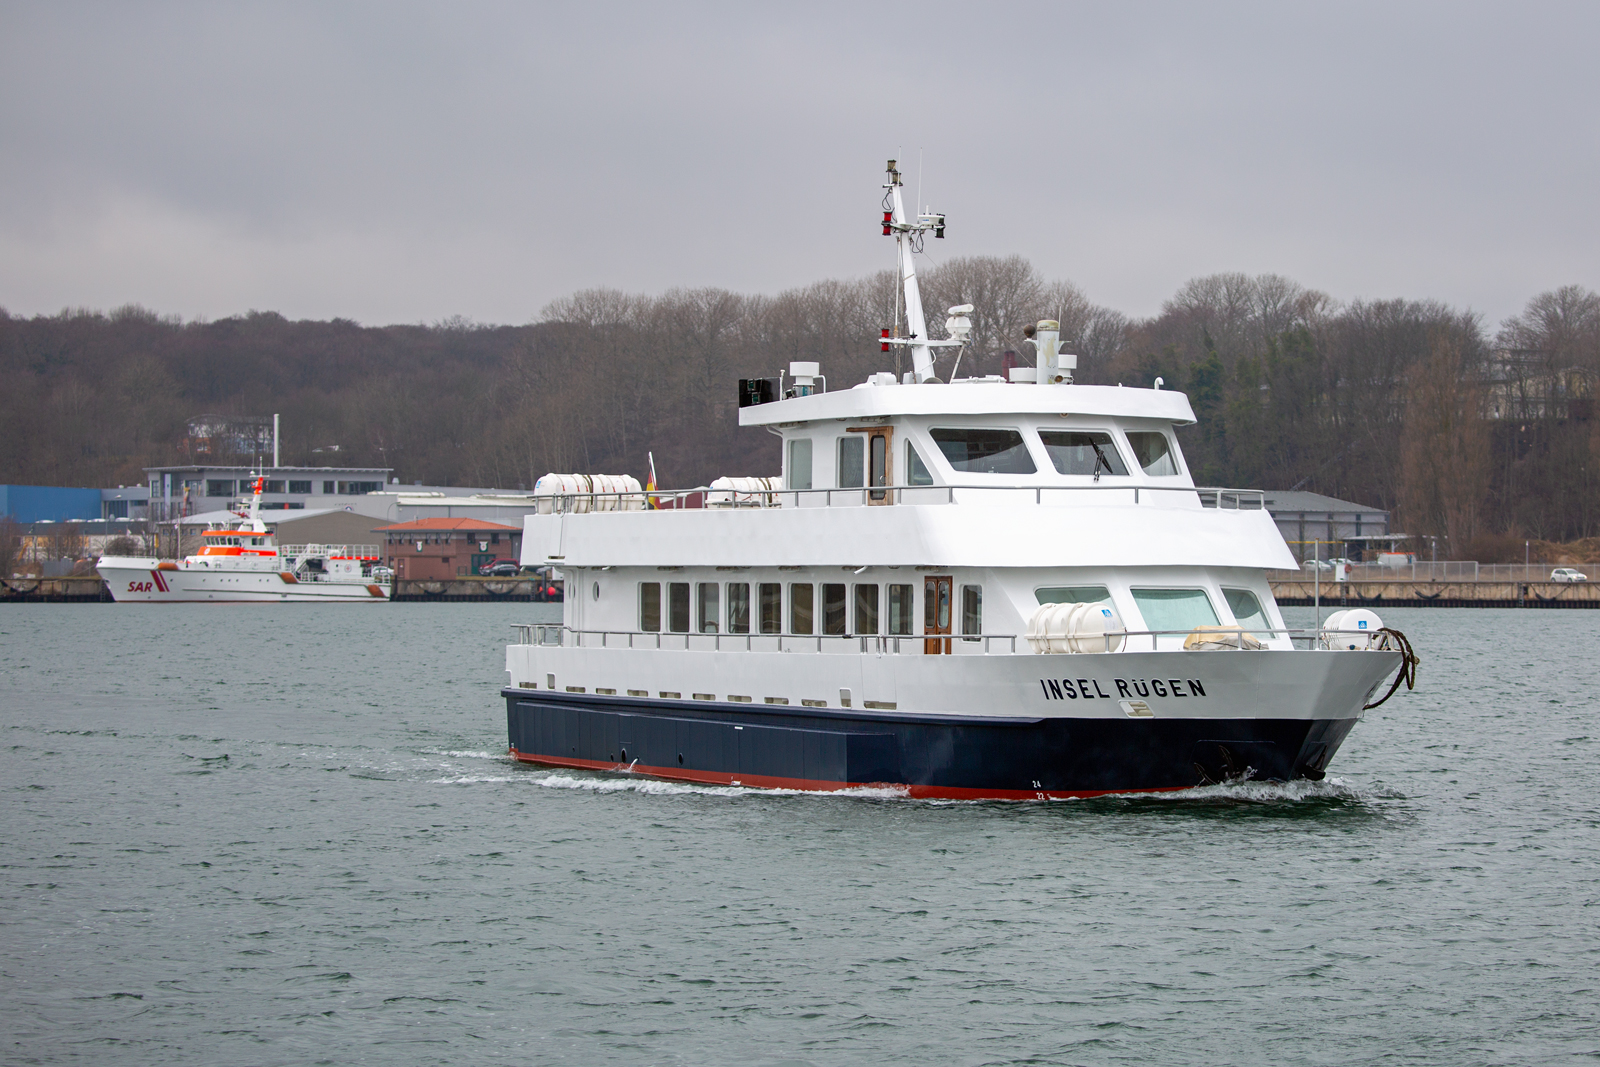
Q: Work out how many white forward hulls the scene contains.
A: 2